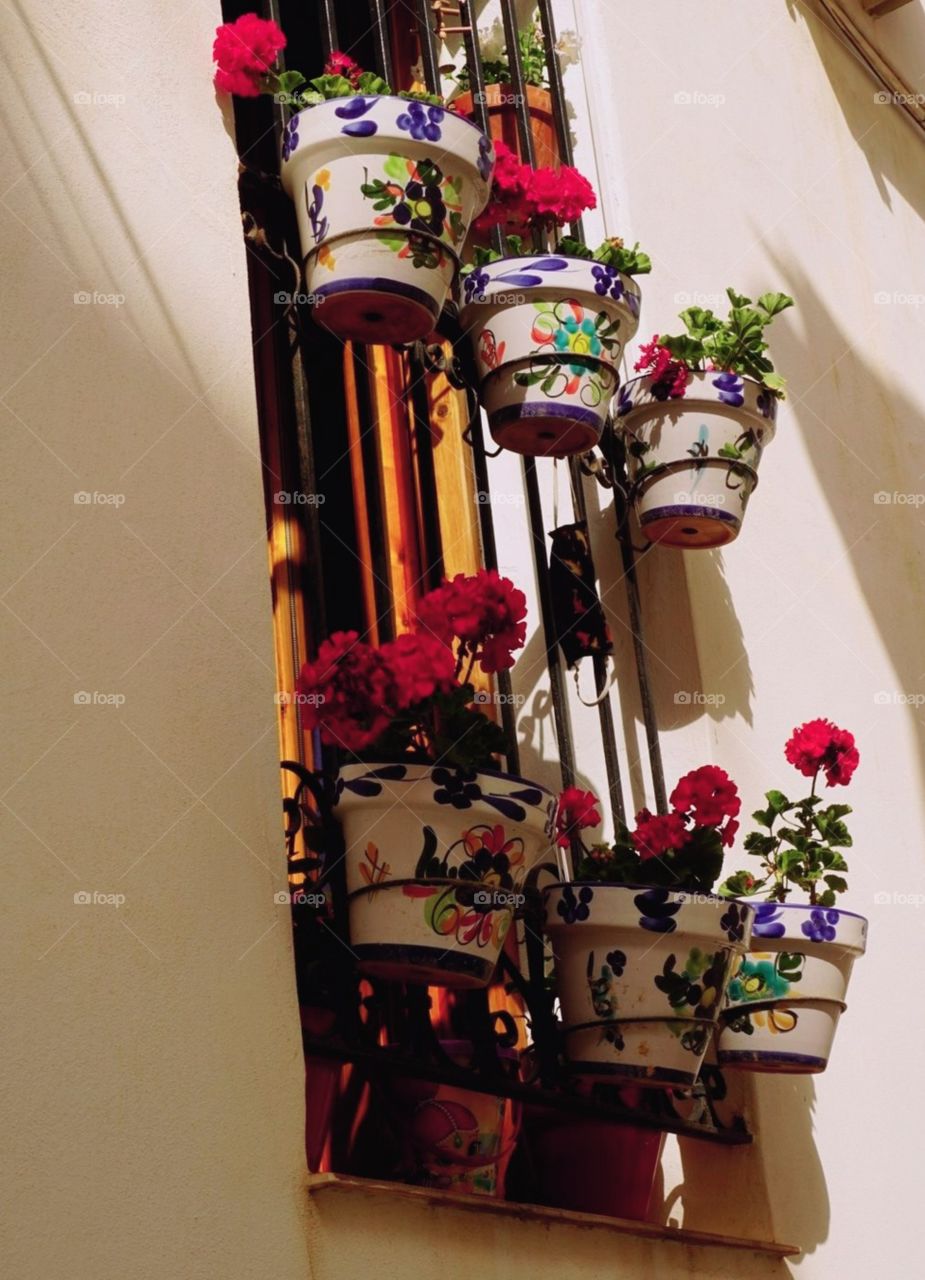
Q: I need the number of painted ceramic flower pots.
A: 6